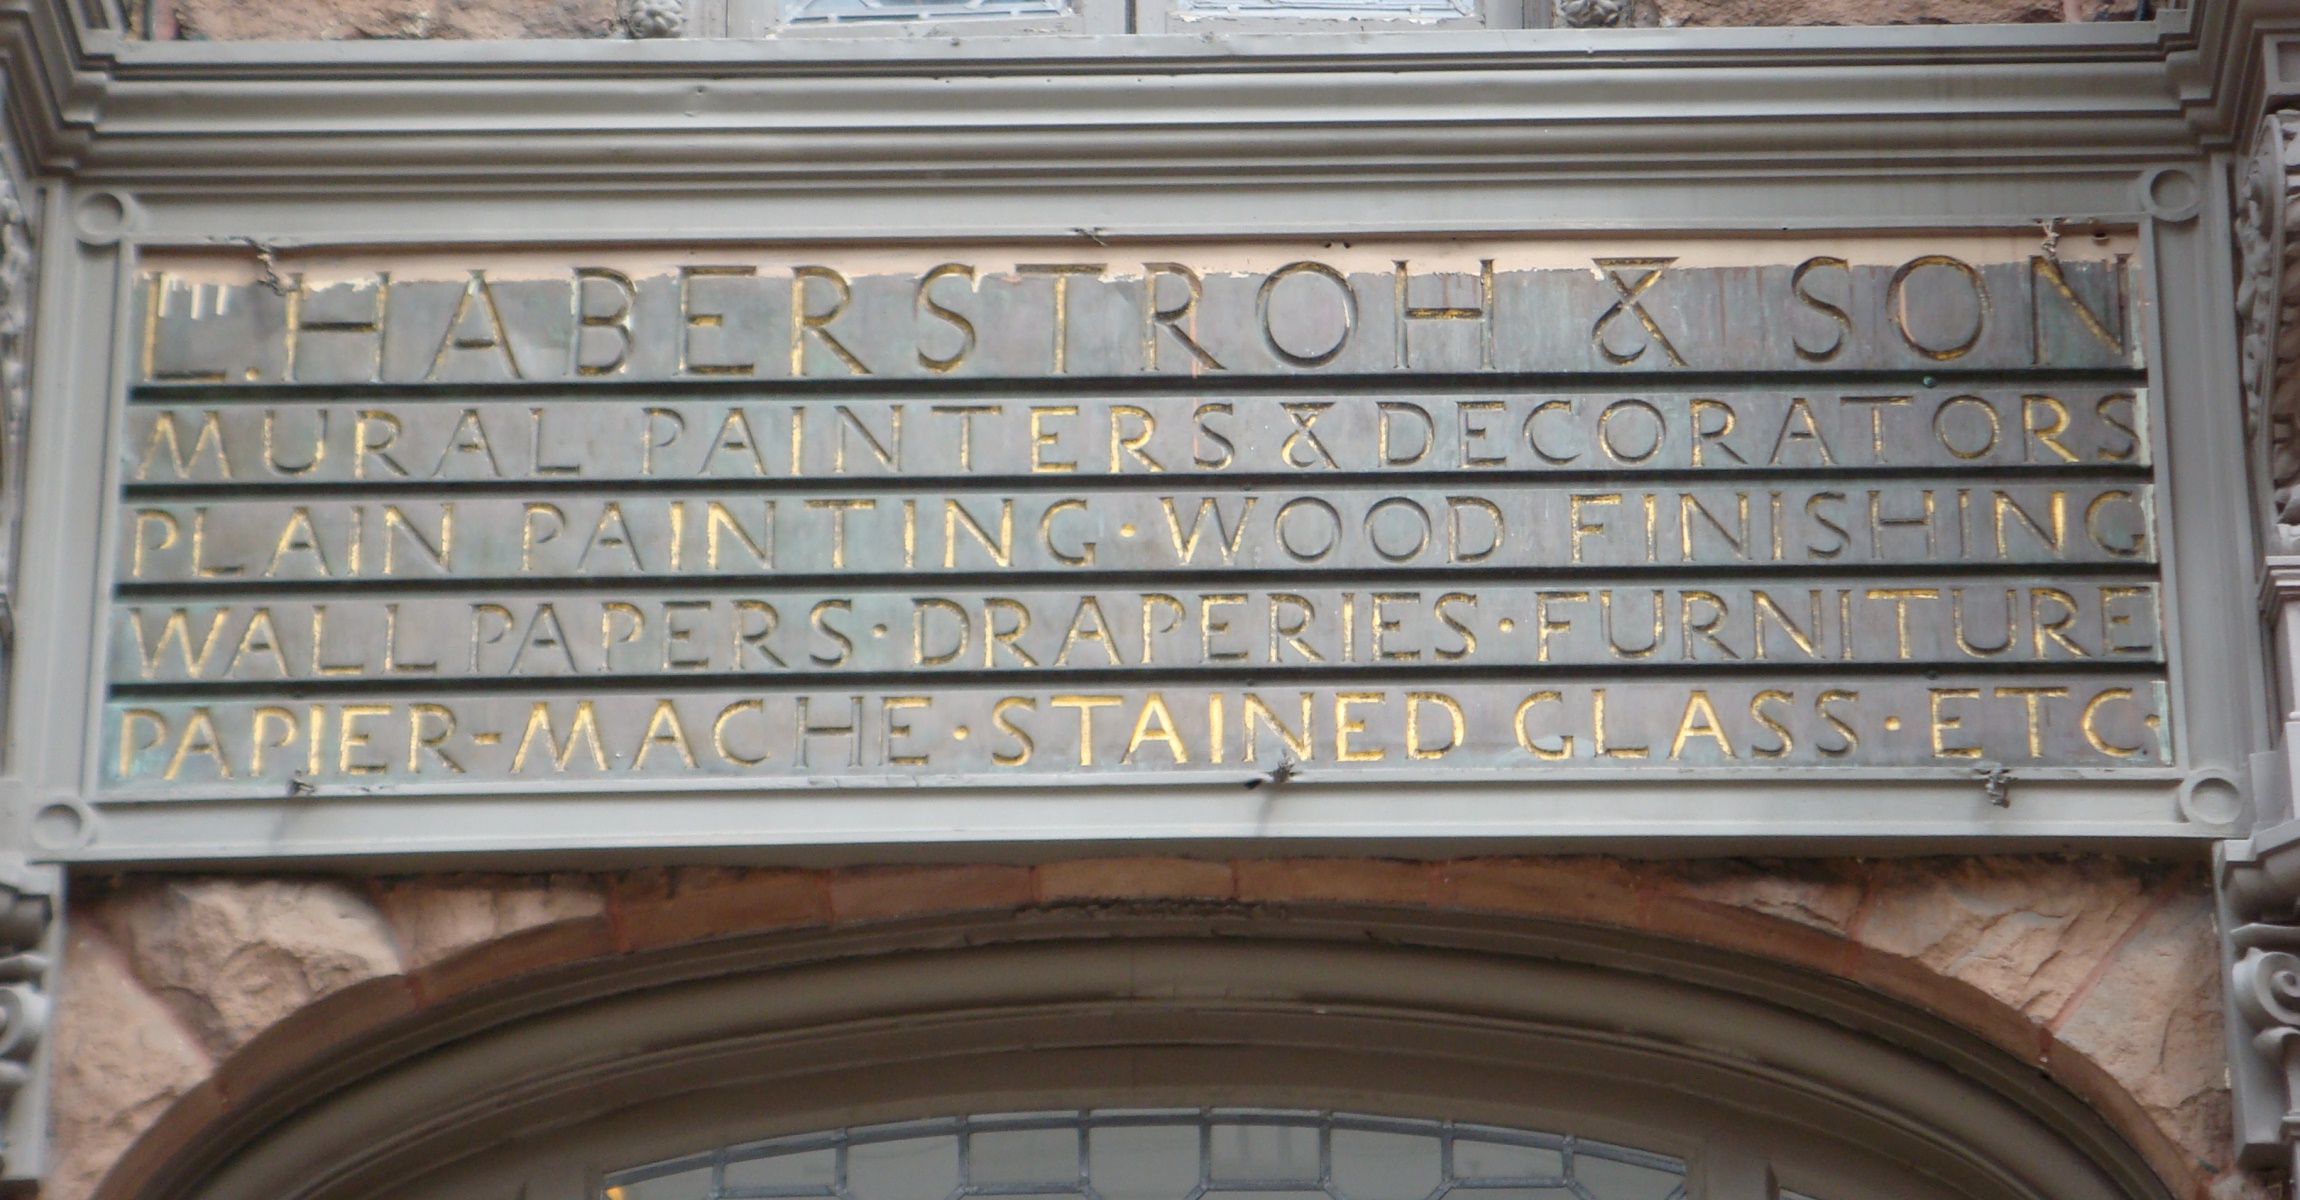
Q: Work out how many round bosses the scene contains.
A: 4